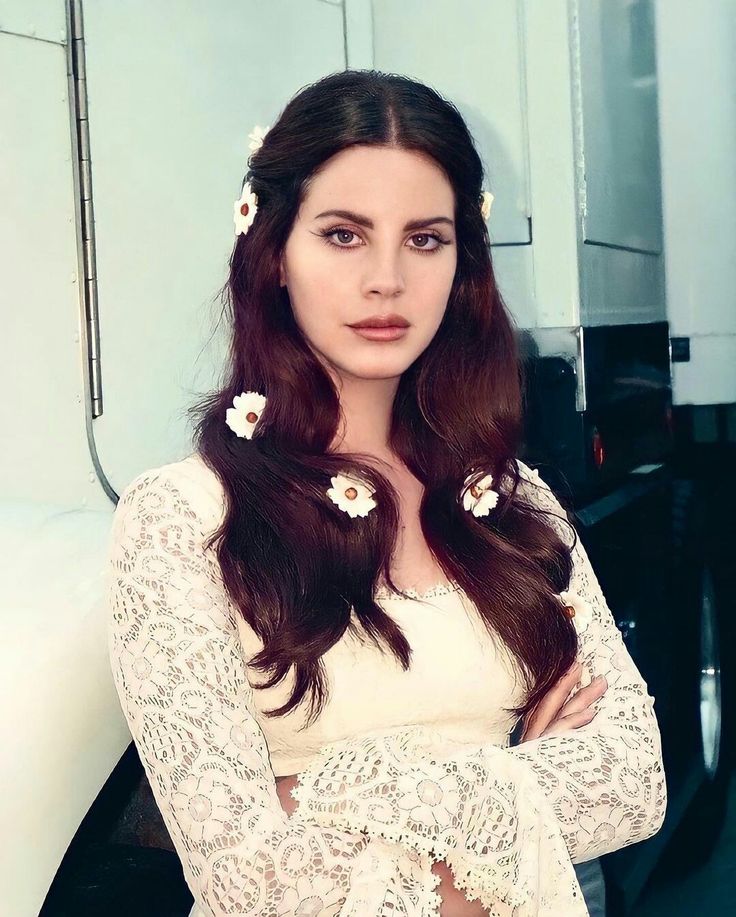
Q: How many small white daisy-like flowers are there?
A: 7